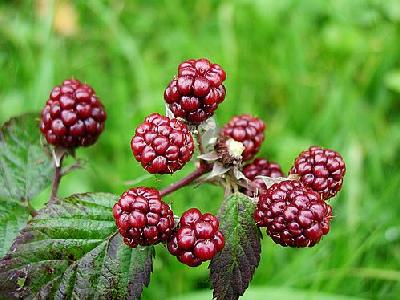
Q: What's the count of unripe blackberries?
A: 9